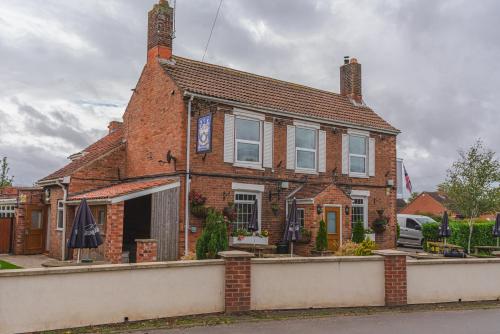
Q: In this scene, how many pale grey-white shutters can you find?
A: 6